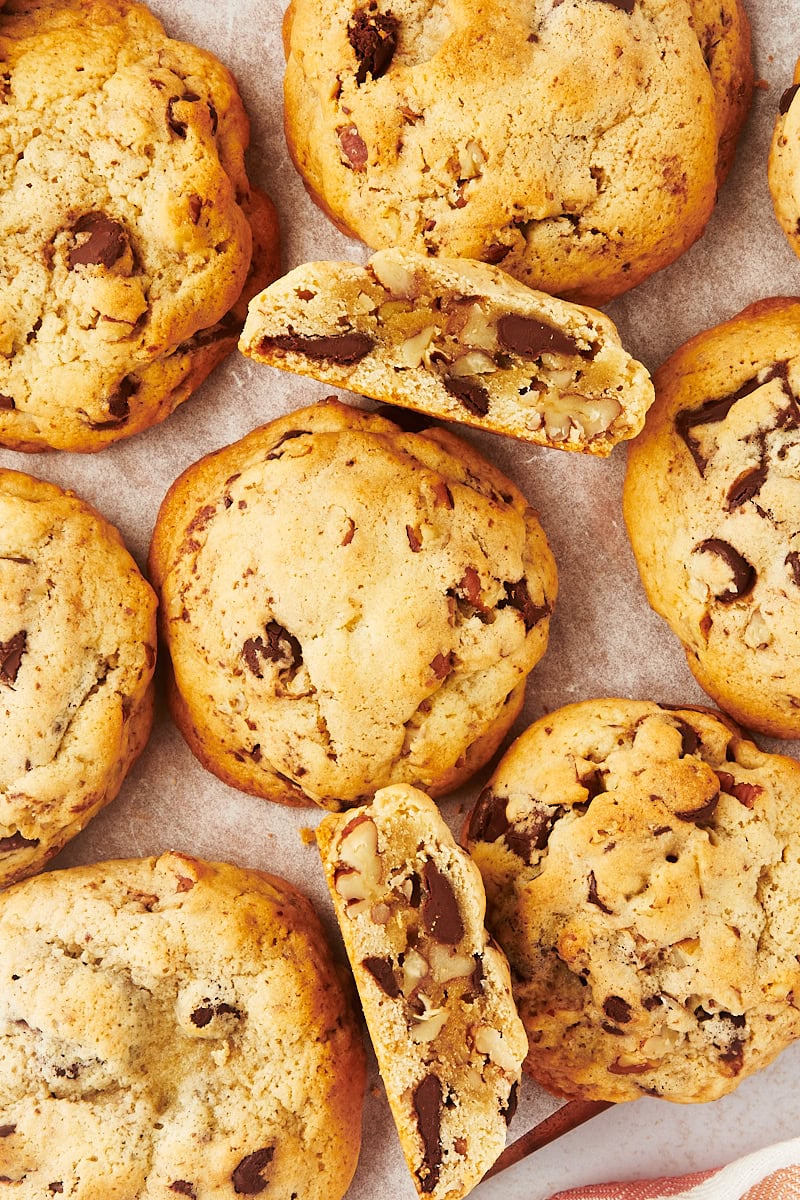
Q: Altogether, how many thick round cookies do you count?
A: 8